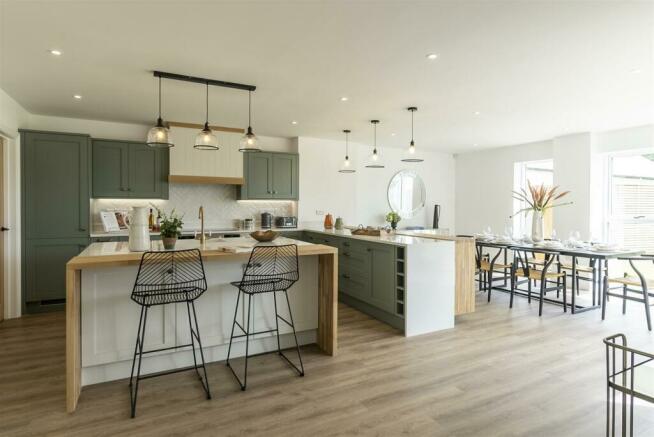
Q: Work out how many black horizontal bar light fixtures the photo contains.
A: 1